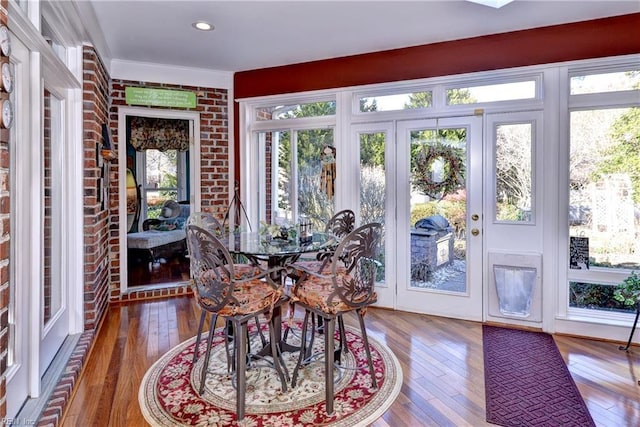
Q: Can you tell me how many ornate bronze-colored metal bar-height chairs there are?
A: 4